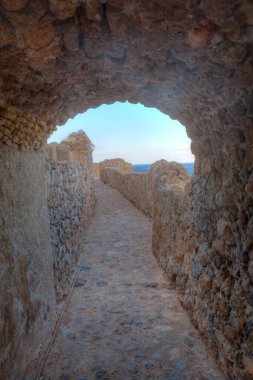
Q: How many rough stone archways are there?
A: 1